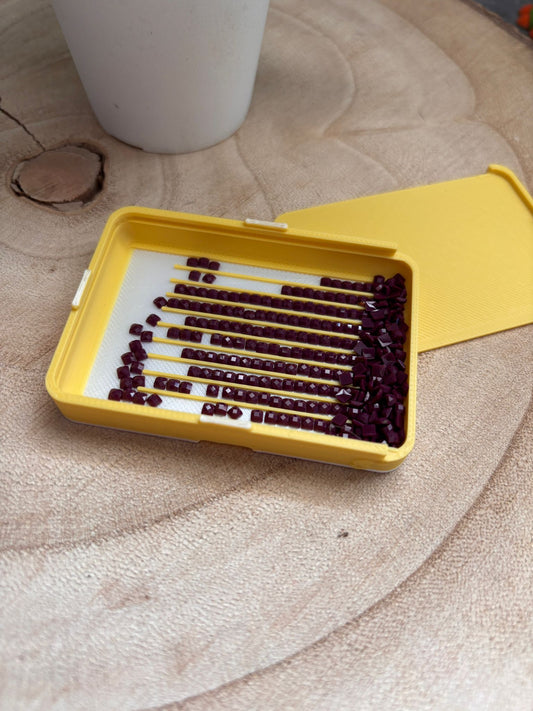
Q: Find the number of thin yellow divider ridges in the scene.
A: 9